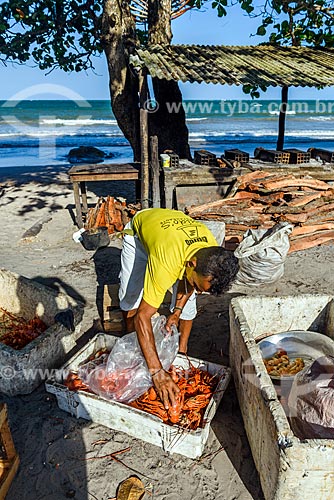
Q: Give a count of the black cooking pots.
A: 1